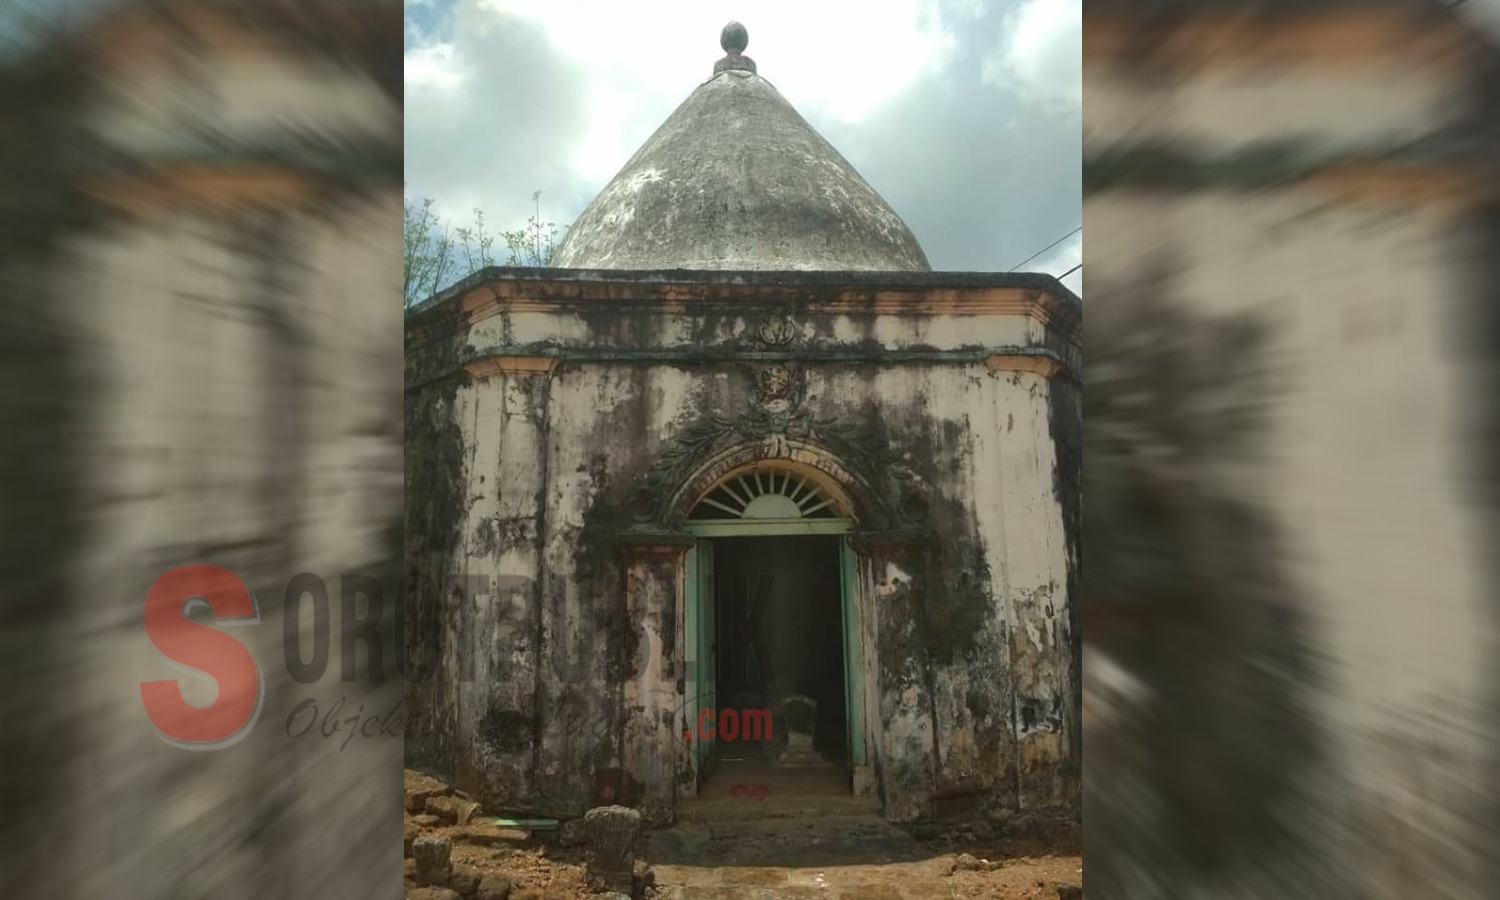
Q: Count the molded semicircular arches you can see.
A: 1